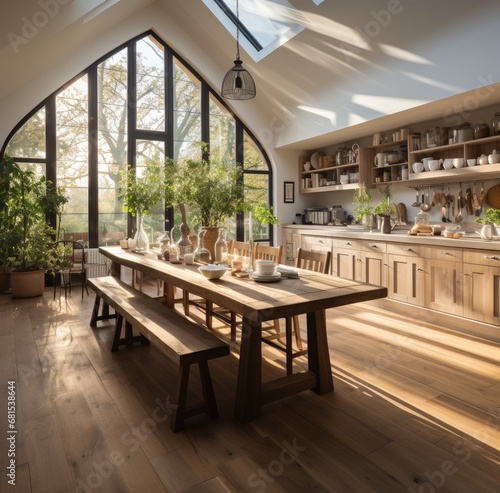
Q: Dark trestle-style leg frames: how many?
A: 4